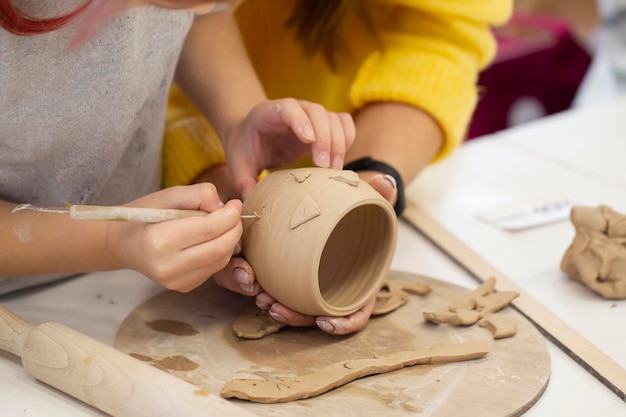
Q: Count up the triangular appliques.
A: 3